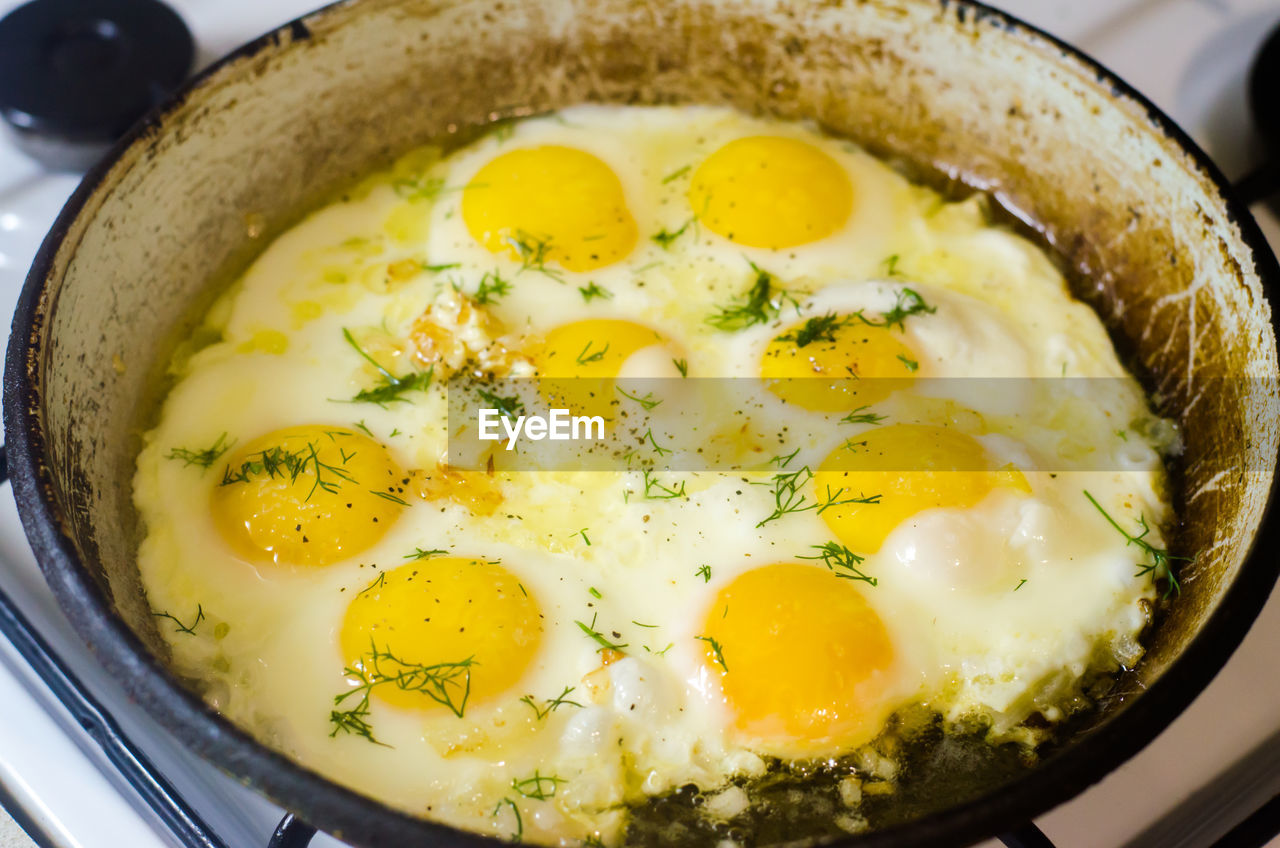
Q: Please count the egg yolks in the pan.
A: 8